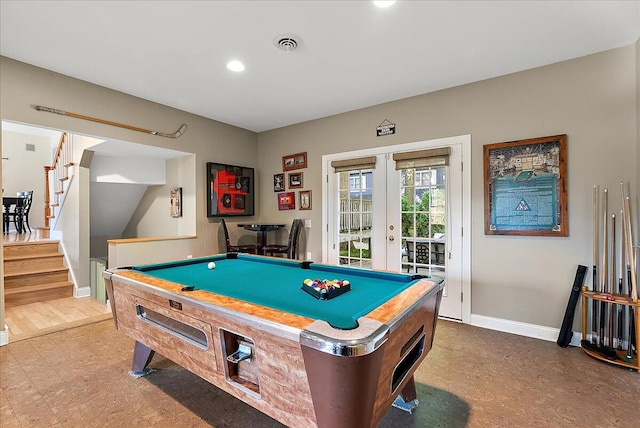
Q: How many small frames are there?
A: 5